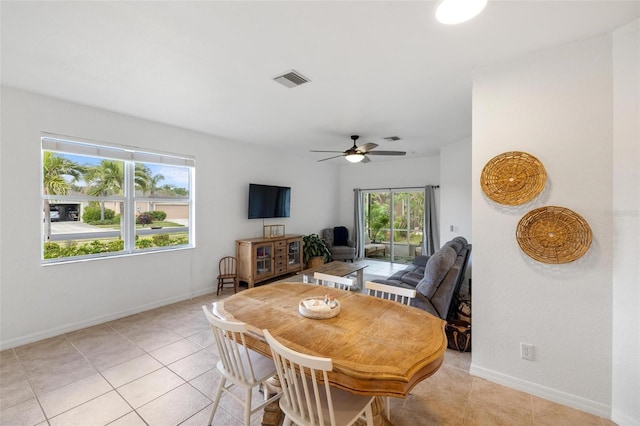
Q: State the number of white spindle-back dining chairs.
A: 4